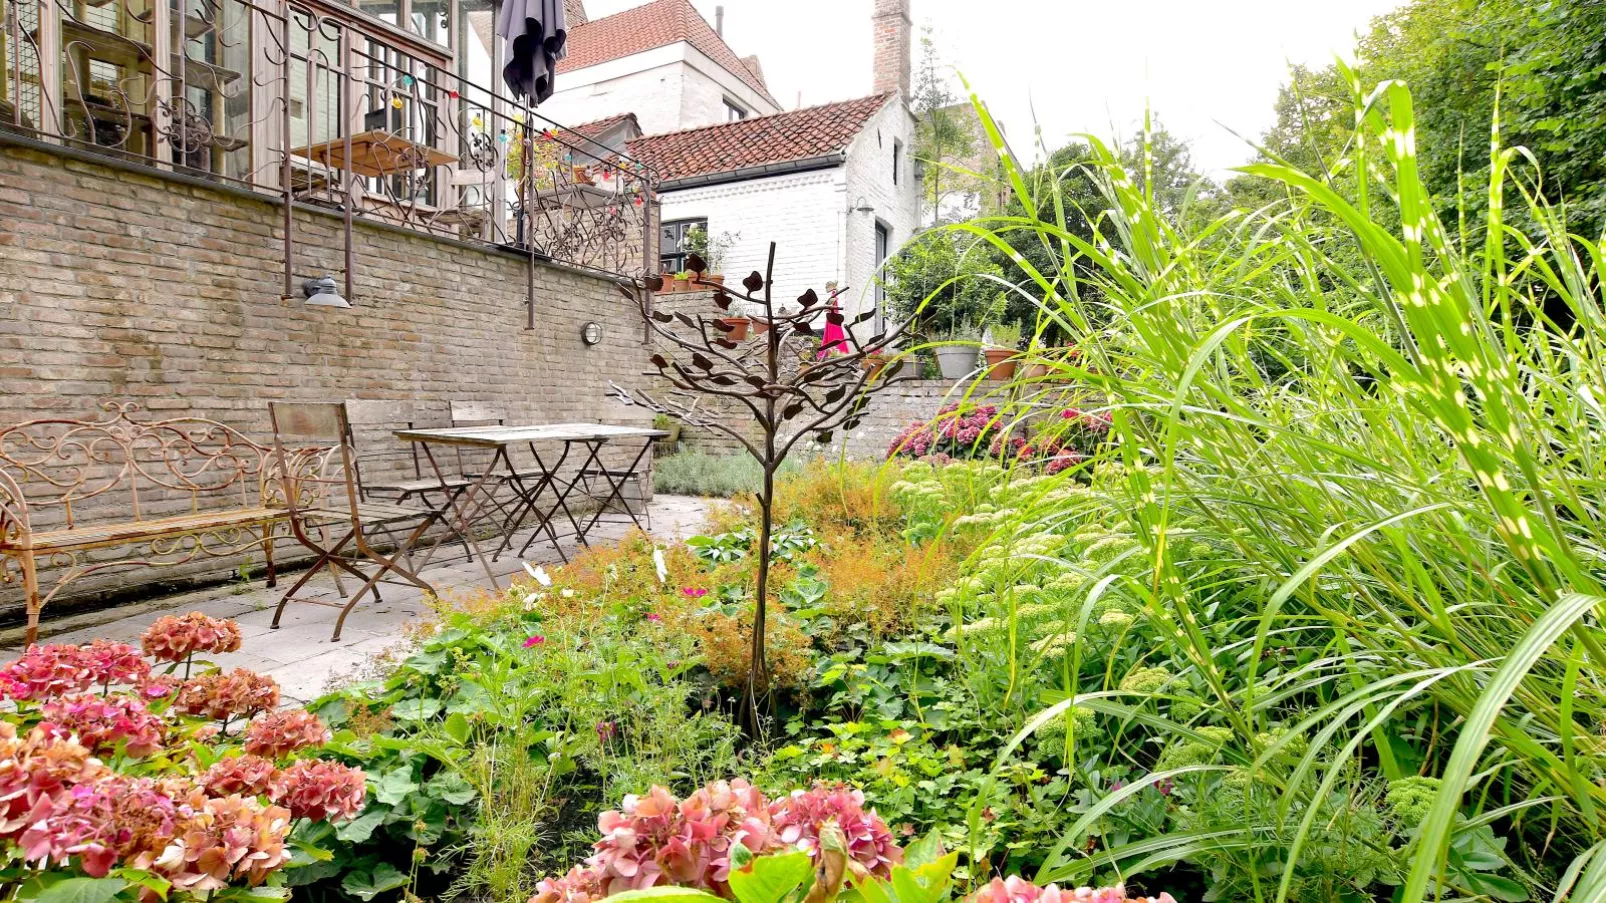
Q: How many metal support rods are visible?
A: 4